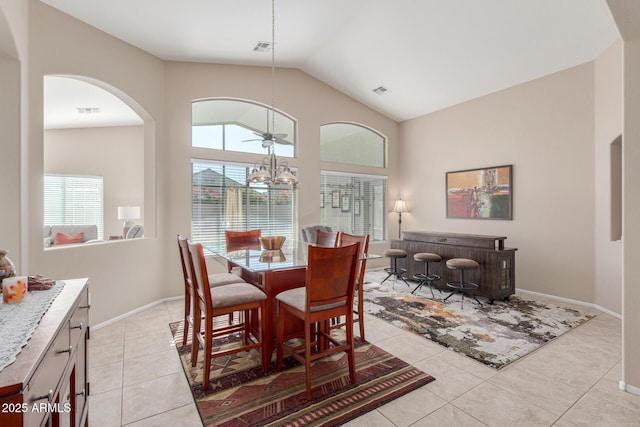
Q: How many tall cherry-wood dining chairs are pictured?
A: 6